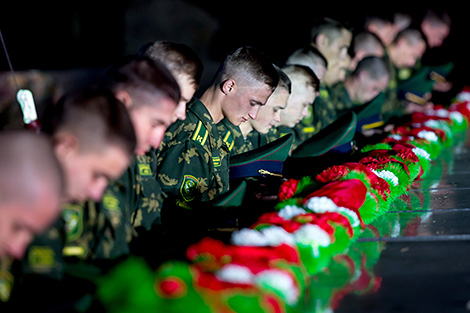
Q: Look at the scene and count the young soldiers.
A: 15